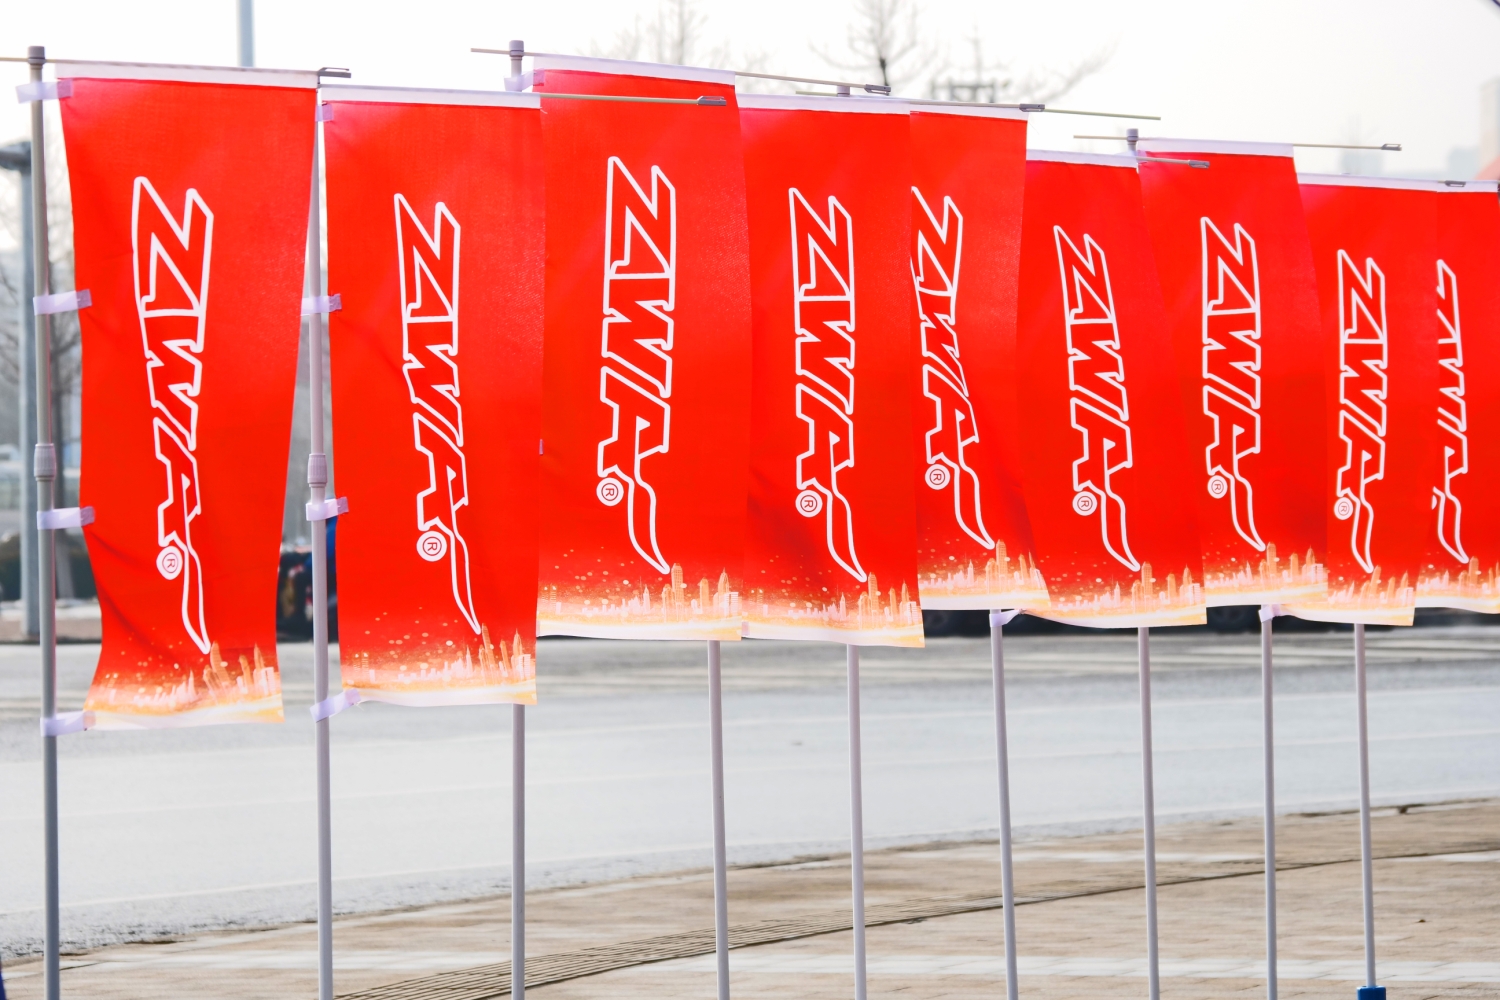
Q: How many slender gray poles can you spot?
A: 9